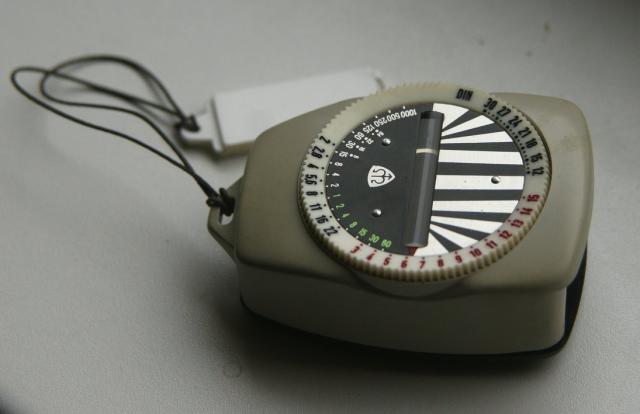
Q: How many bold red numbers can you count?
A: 13